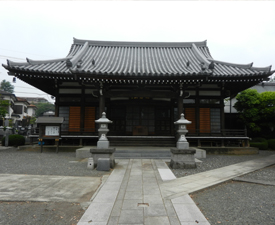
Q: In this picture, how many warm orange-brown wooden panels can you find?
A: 4